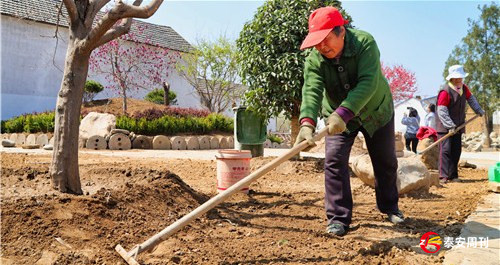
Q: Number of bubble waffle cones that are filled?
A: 0